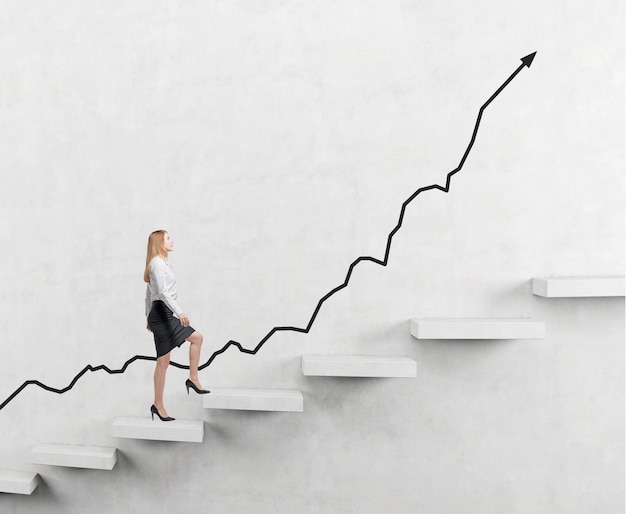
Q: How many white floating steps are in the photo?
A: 7